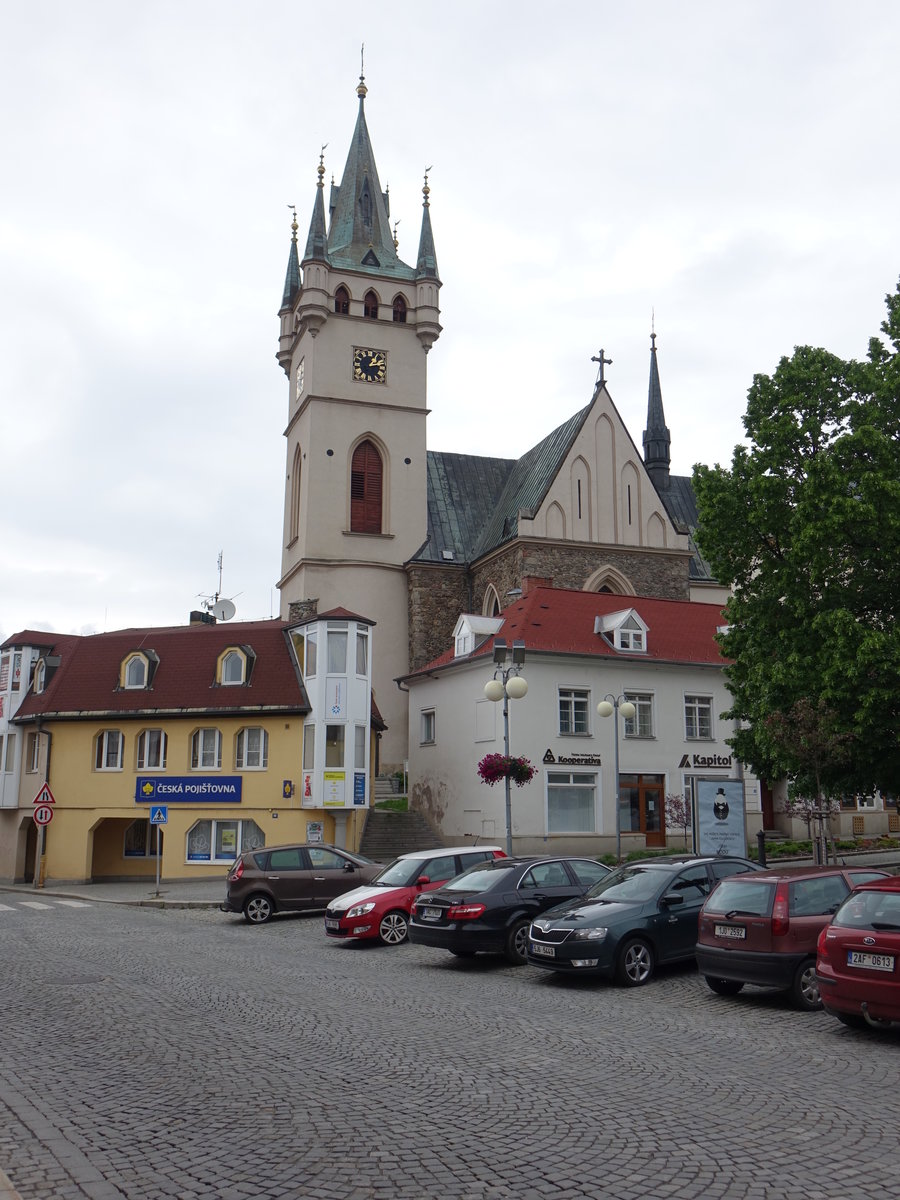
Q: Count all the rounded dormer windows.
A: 3